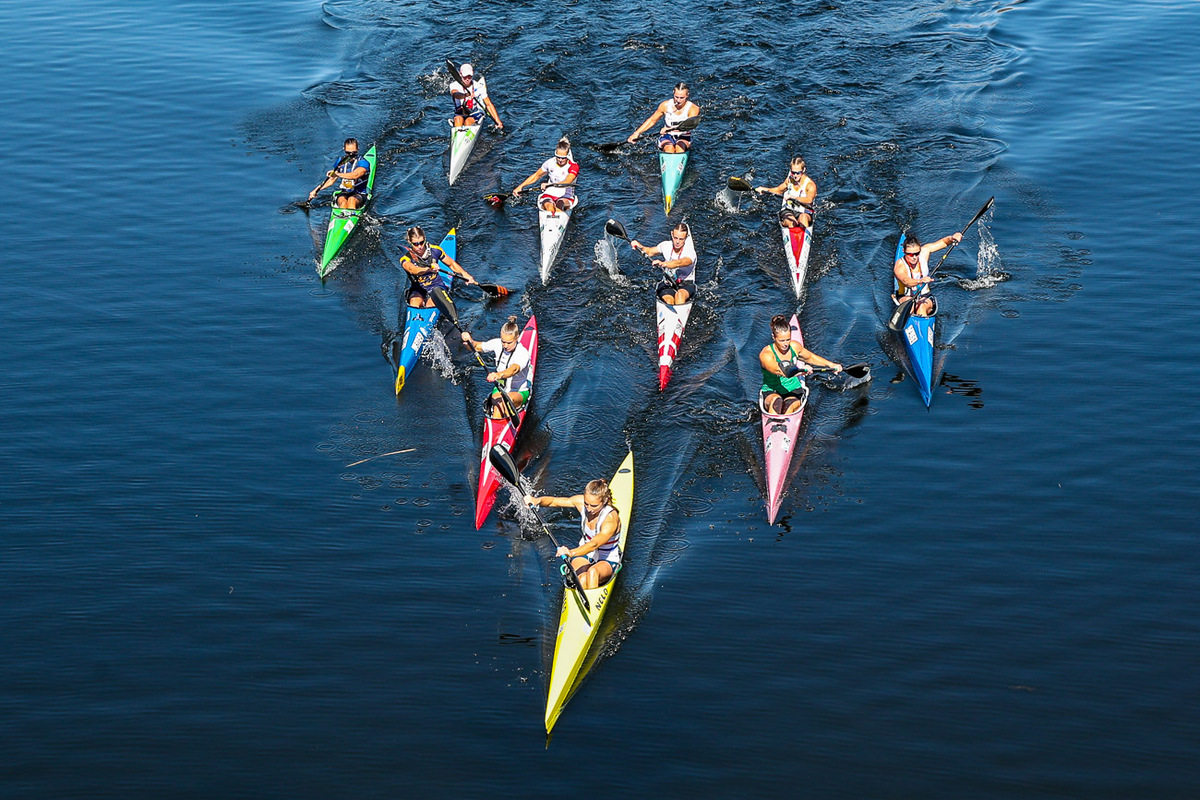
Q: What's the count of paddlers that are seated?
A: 11